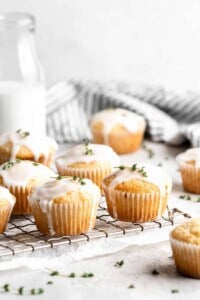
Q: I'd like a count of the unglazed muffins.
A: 1